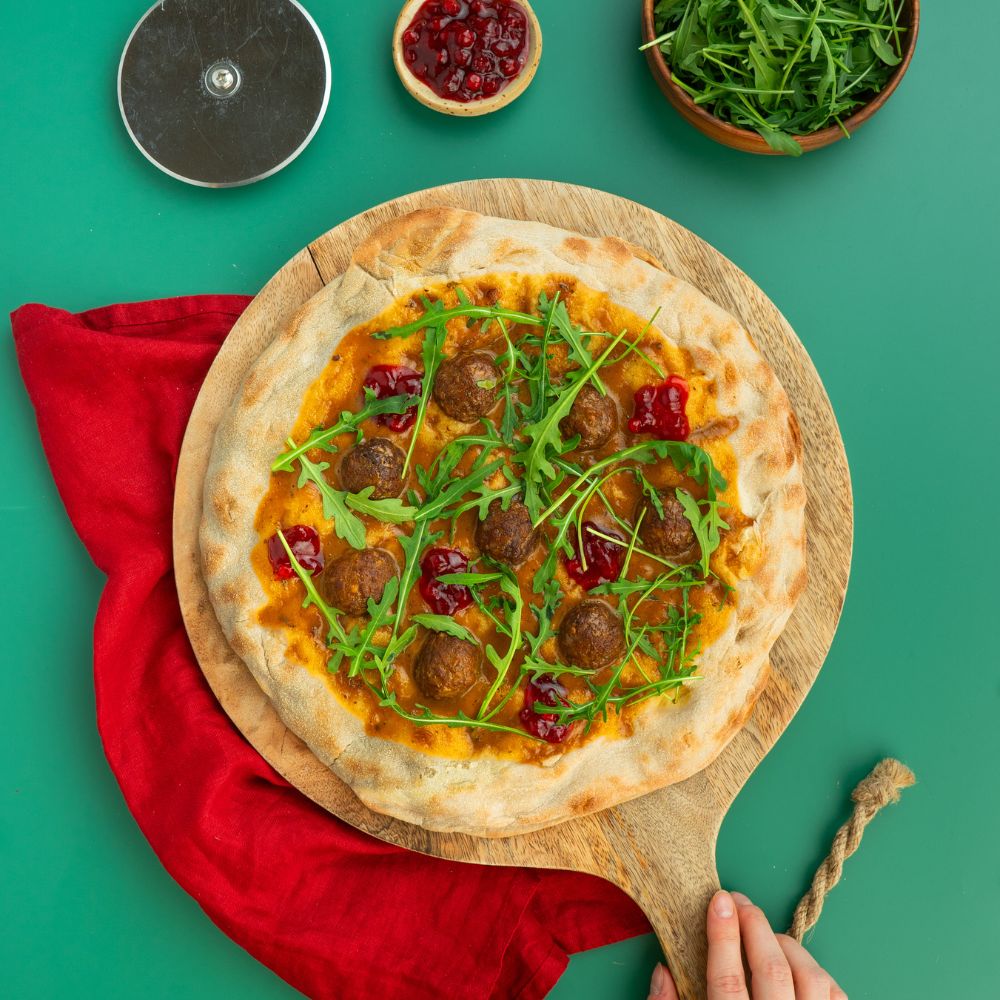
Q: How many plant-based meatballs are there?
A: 8